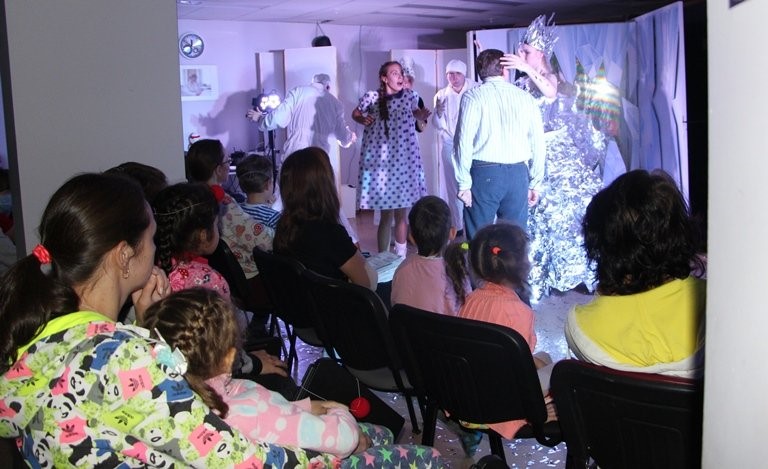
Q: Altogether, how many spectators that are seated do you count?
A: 10